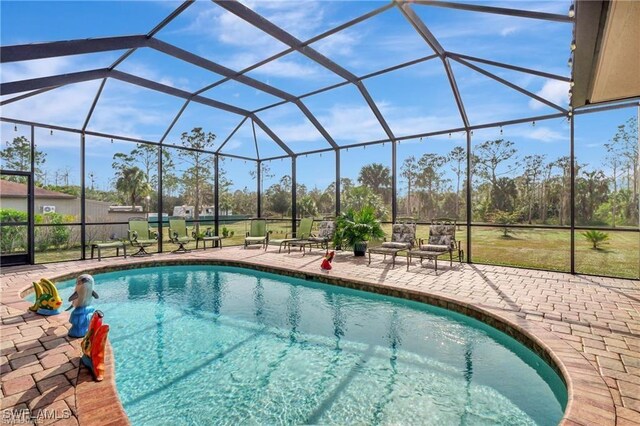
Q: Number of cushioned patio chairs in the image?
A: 3